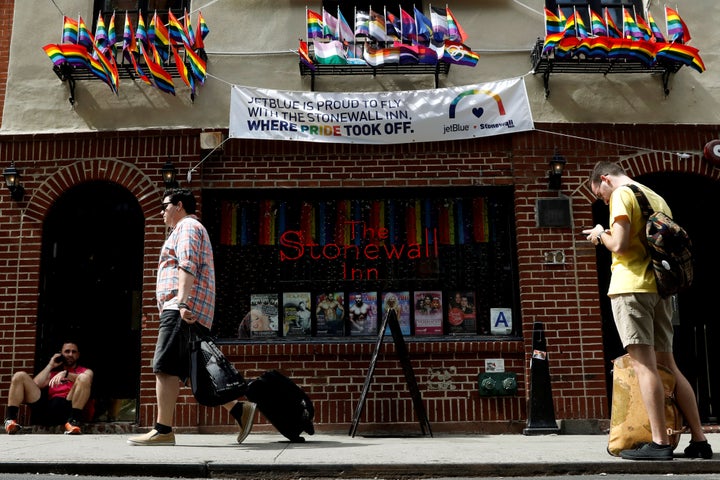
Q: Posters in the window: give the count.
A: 7